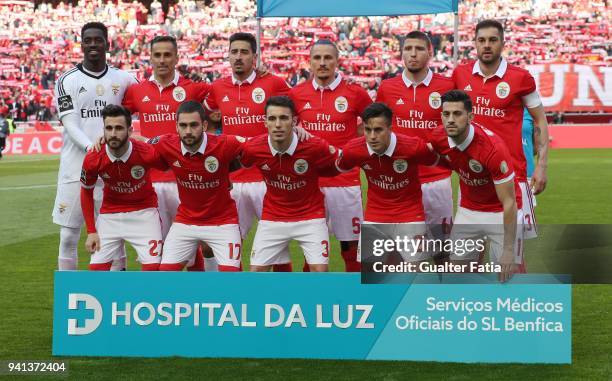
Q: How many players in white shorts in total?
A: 11